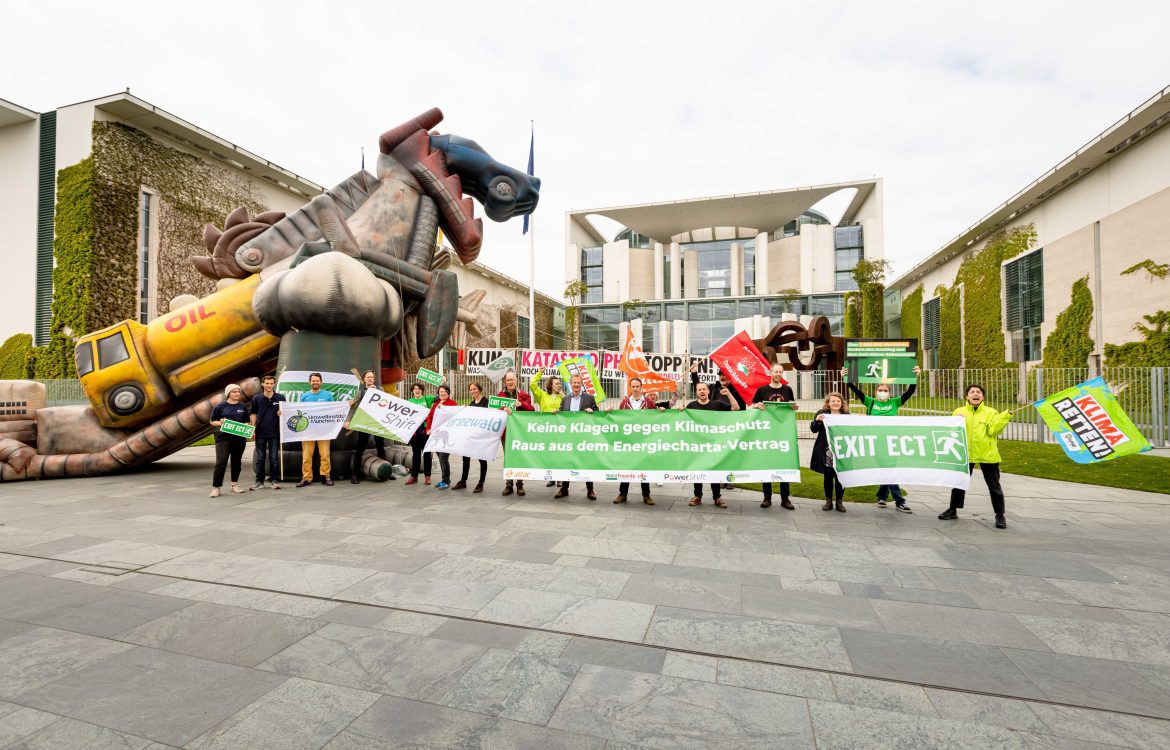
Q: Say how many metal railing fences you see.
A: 1